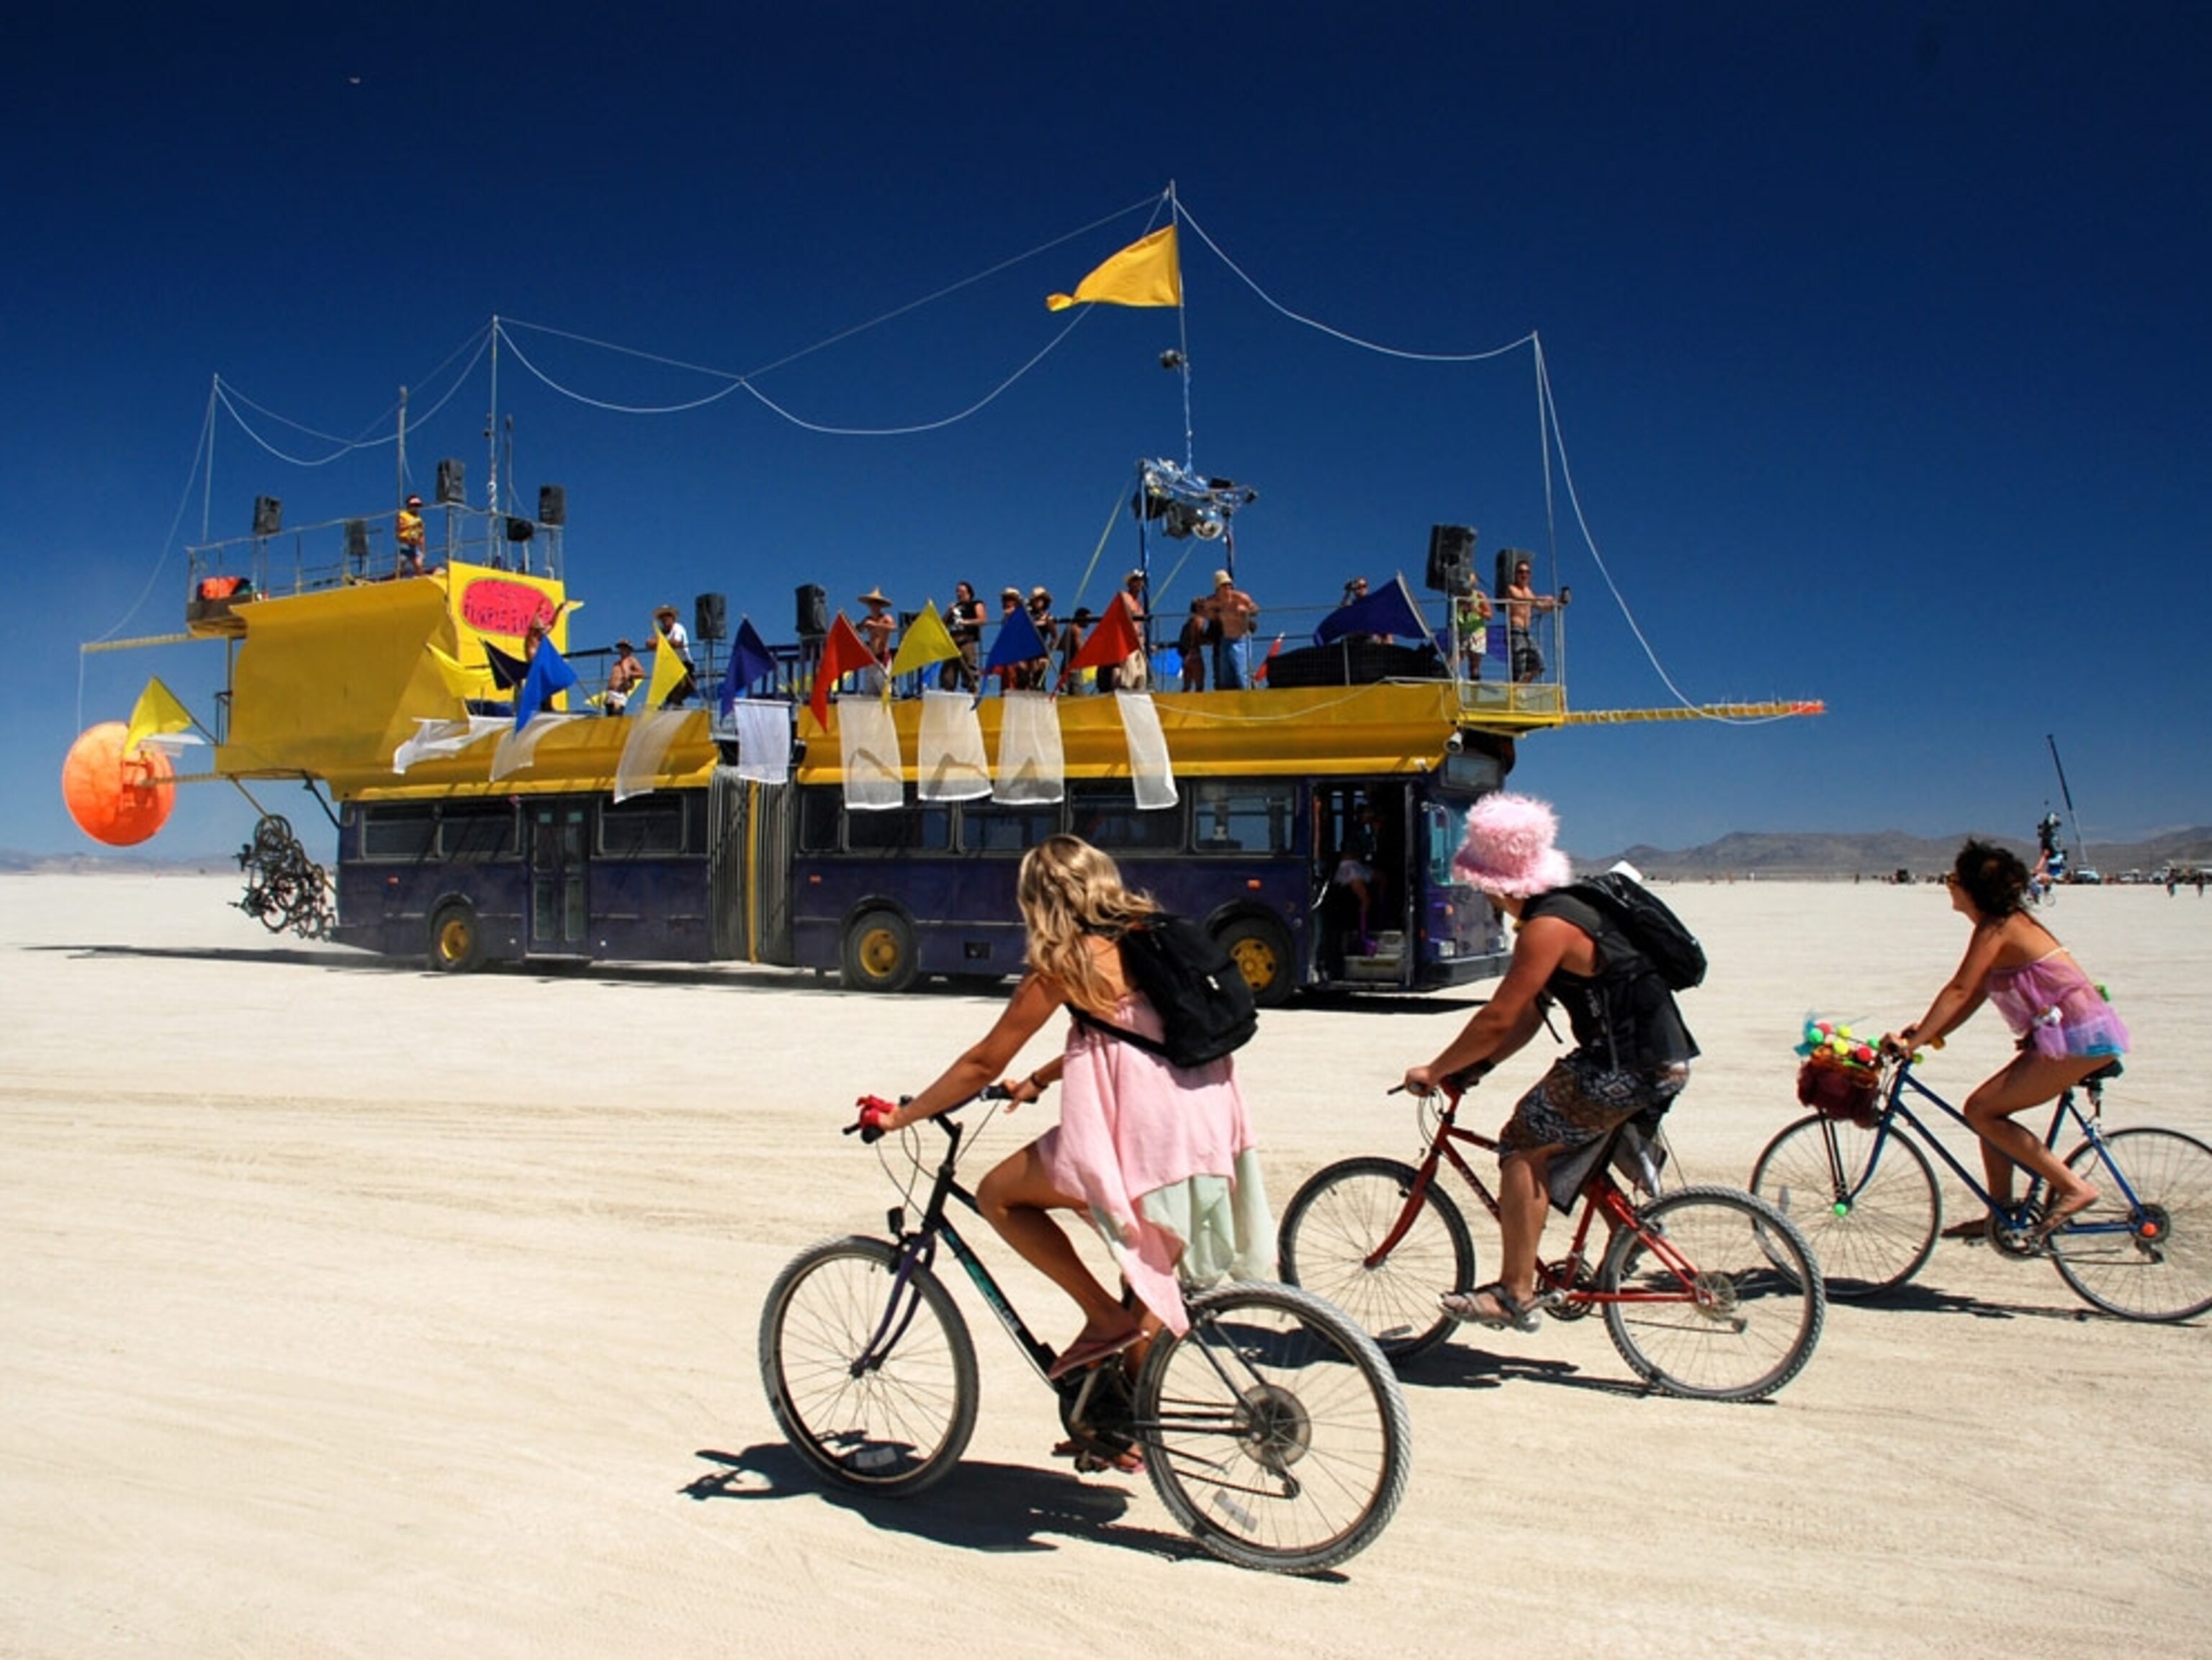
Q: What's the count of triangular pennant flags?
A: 12